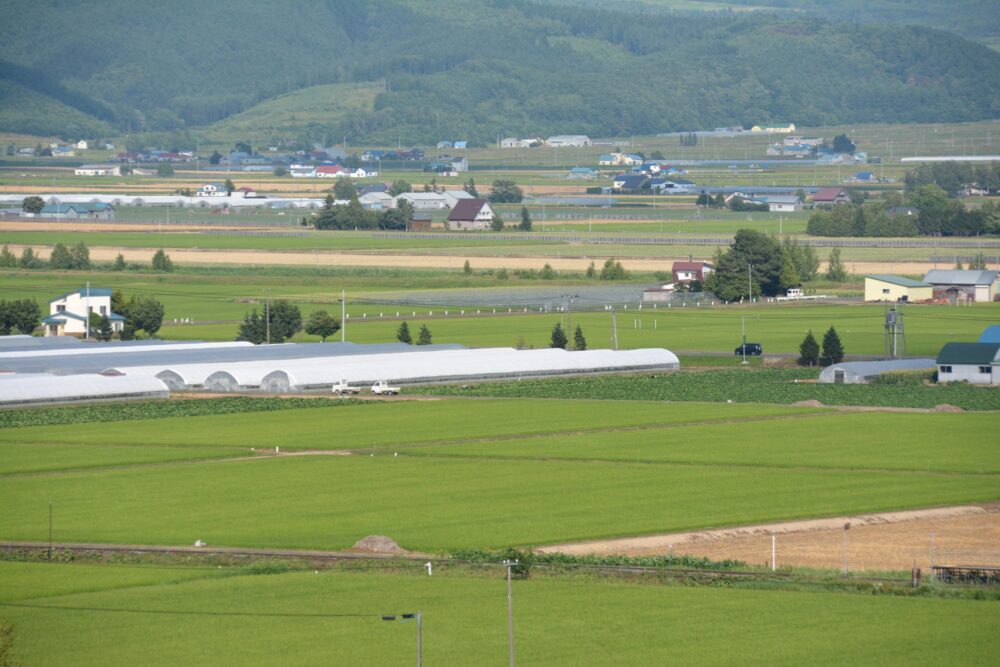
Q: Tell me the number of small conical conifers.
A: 6